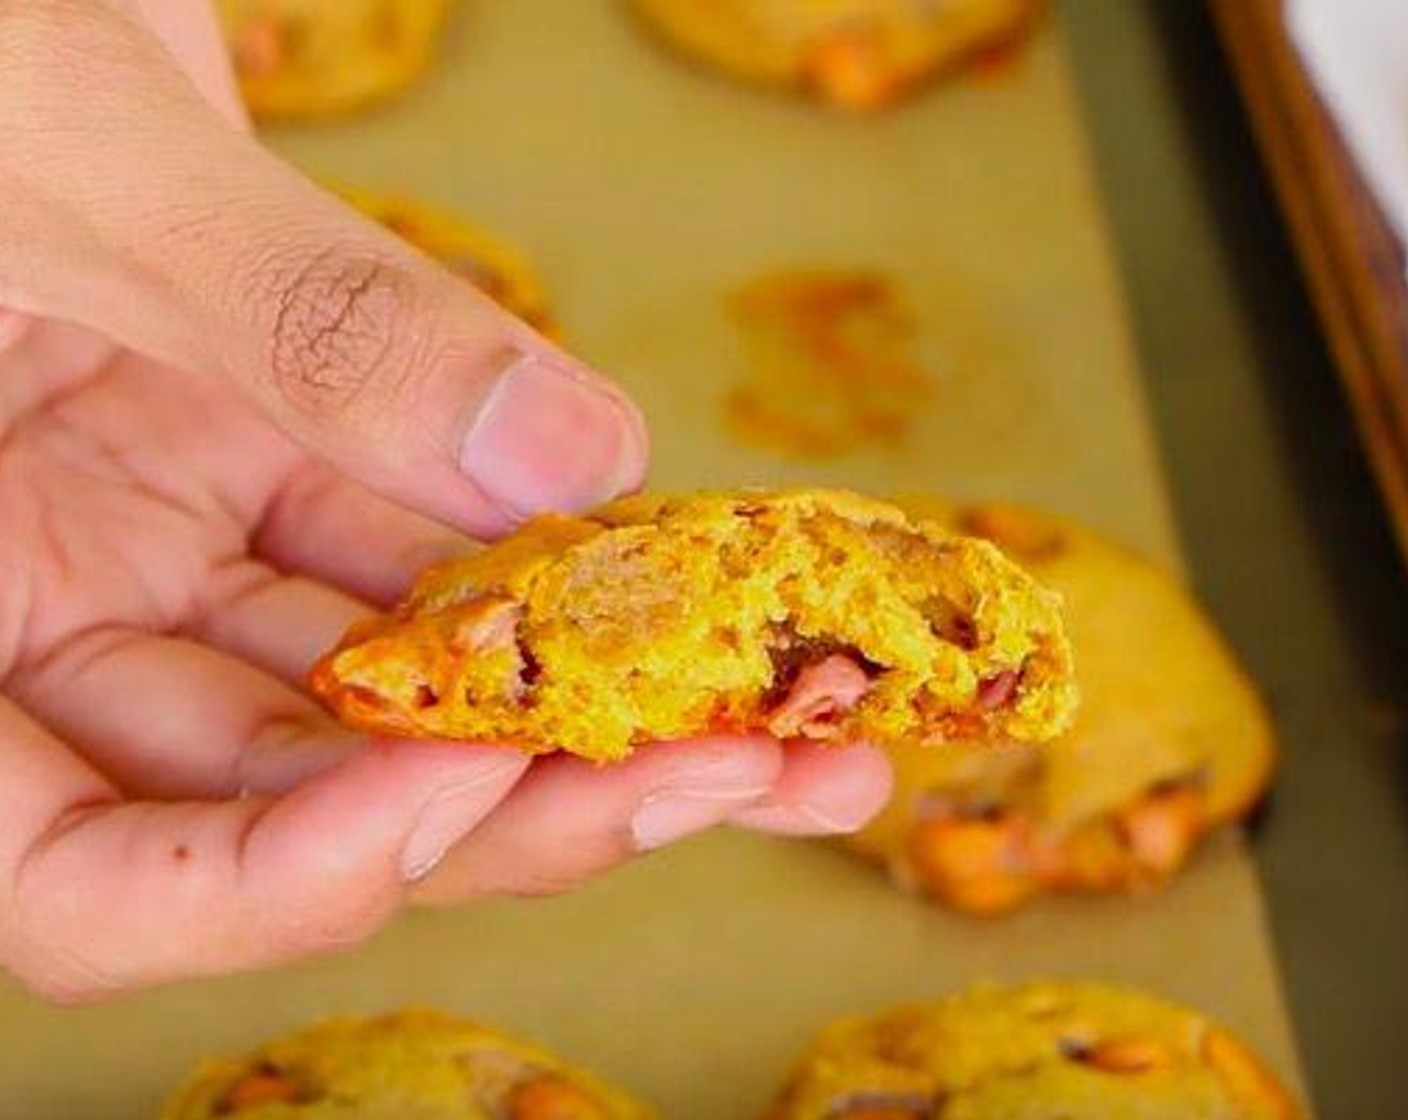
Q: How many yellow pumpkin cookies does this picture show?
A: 7